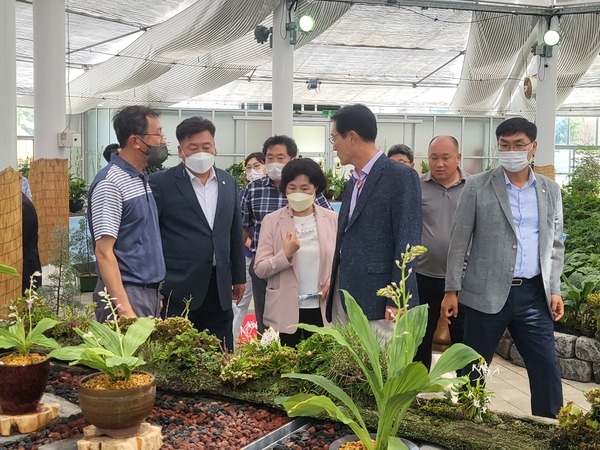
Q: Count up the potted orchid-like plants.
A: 3